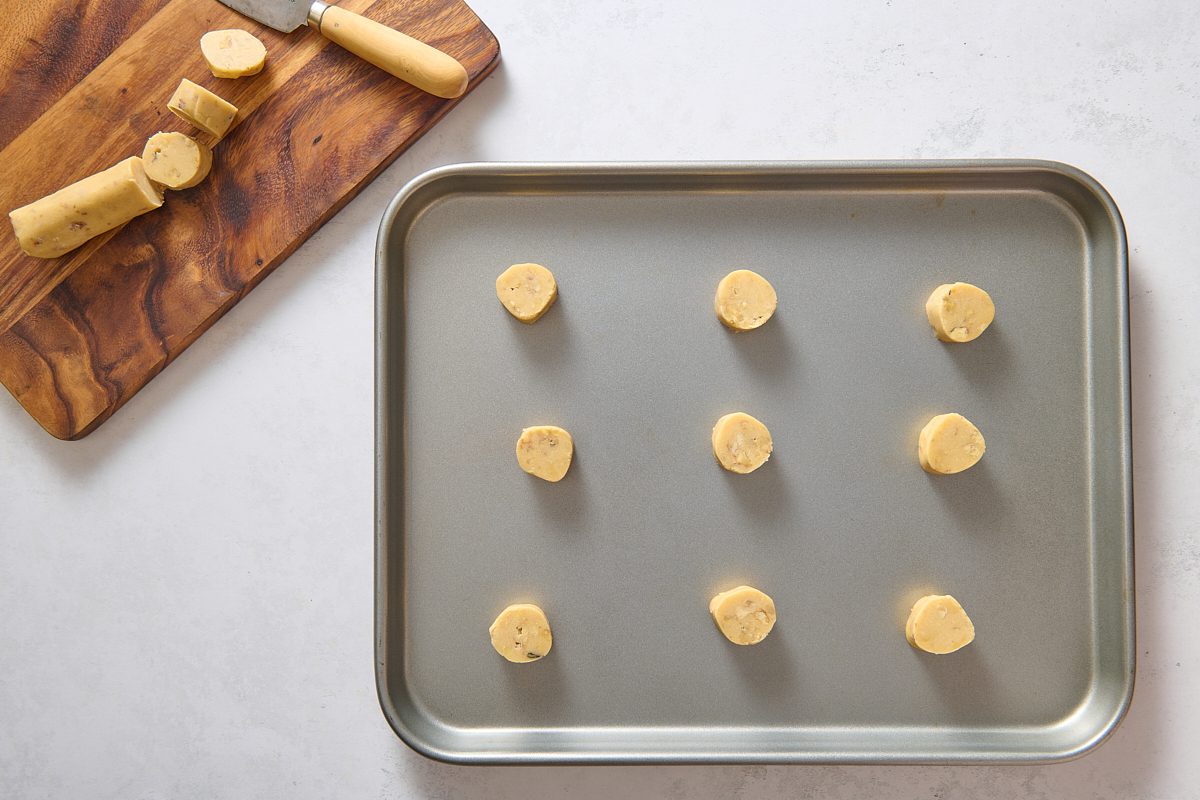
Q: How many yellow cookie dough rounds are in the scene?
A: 12